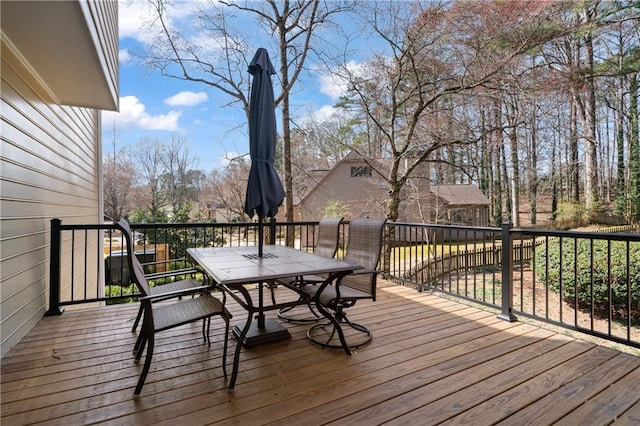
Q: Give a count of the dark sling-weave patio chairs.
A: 4